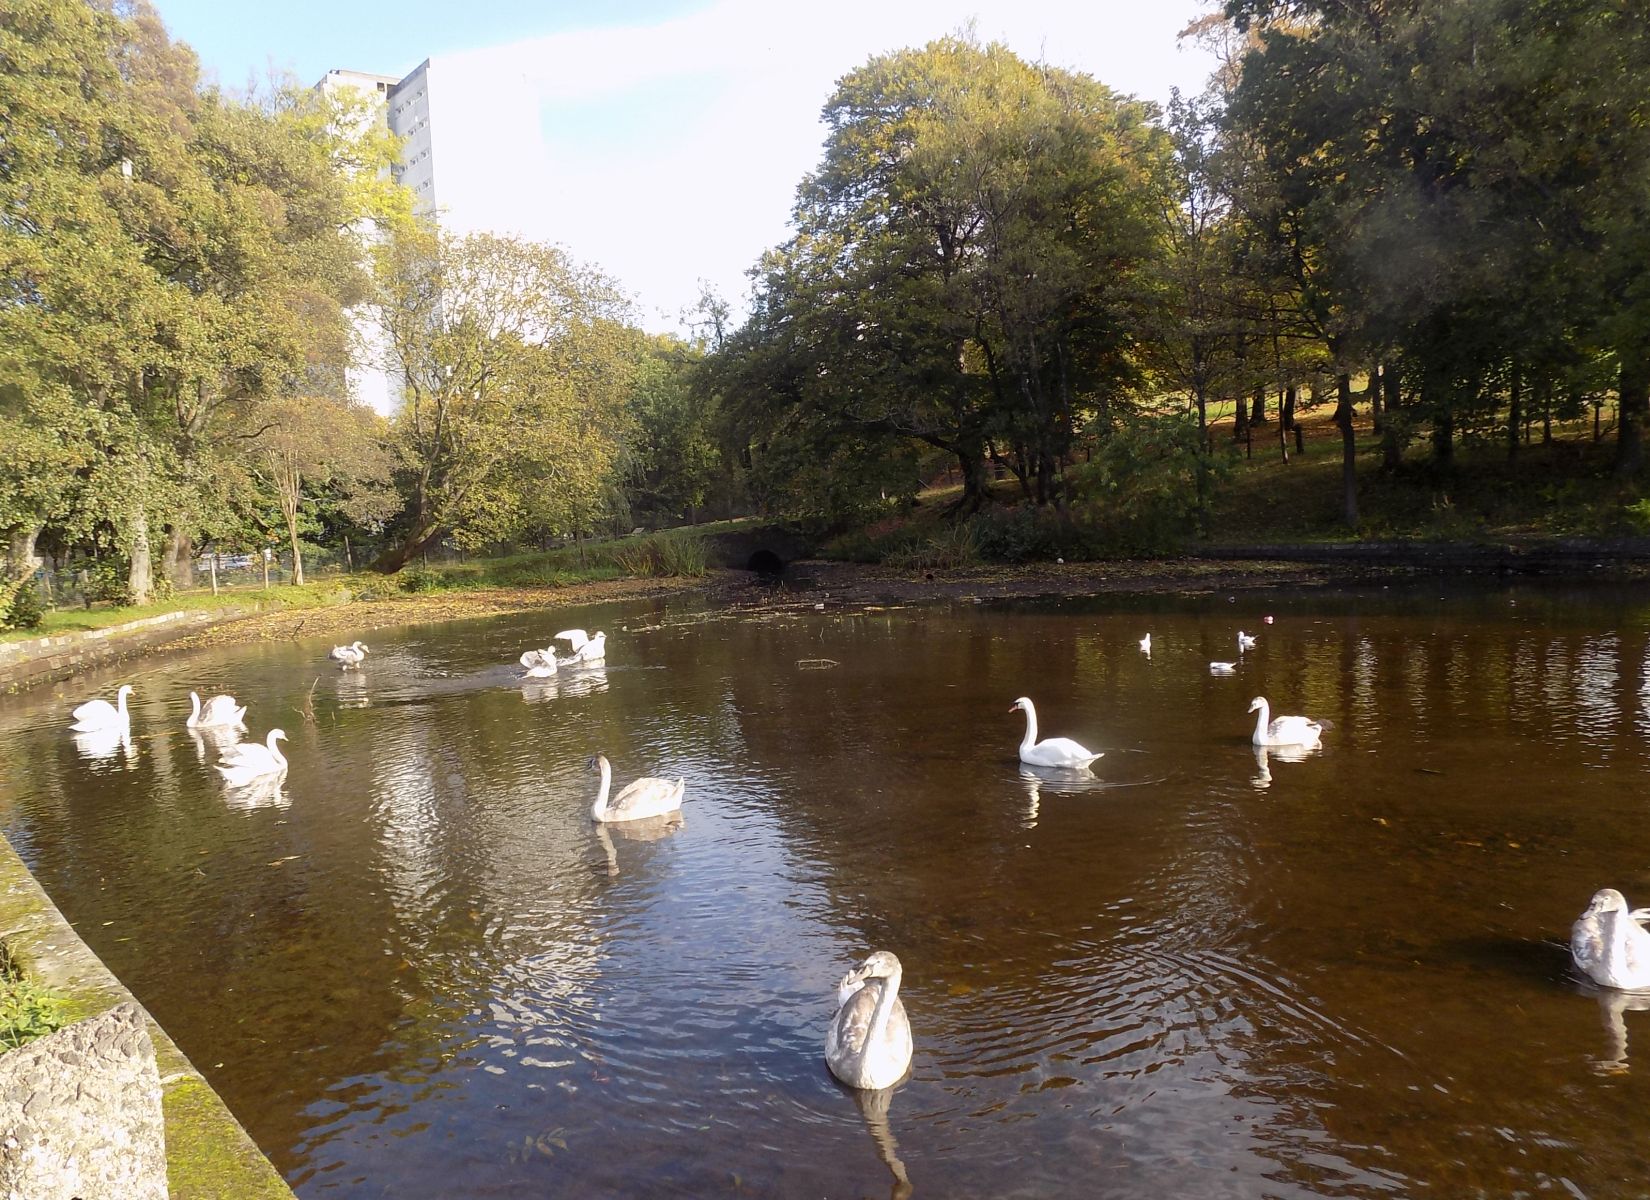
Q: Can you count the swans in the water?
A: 11